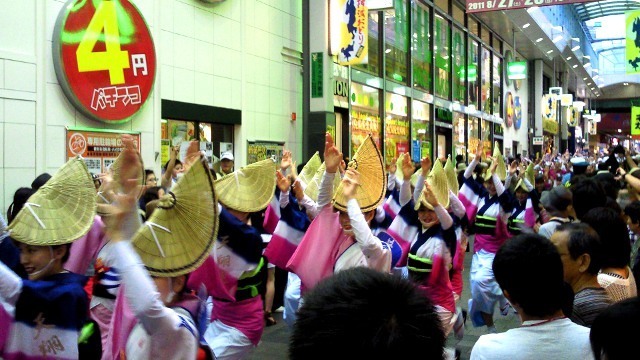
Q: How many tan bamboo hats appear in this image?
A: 13